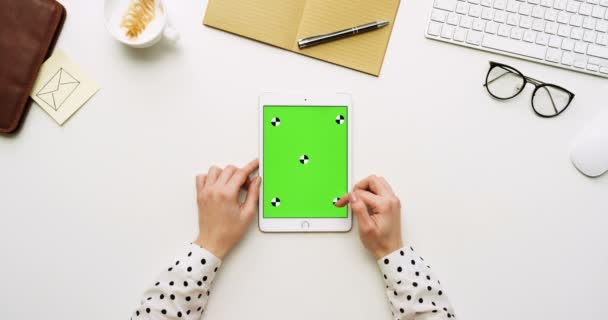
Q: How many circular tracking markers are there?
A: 5